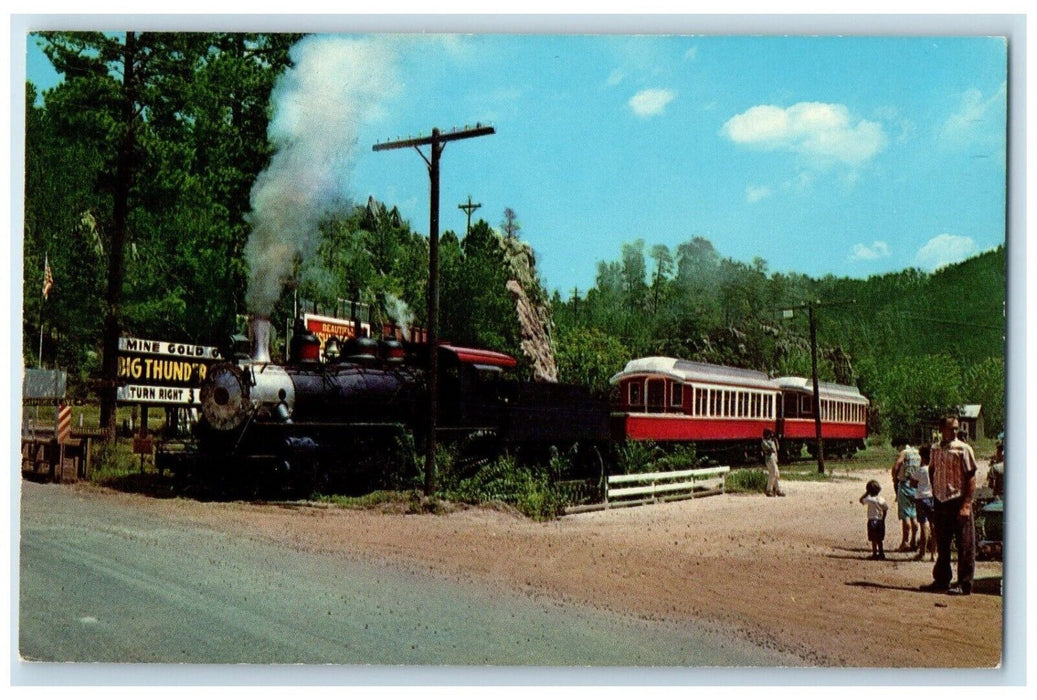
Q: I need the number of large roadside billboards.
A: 2